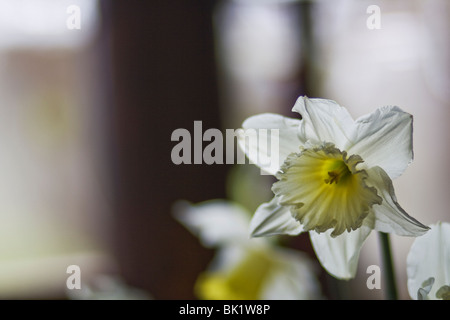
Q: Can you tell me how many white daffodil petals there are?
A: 6